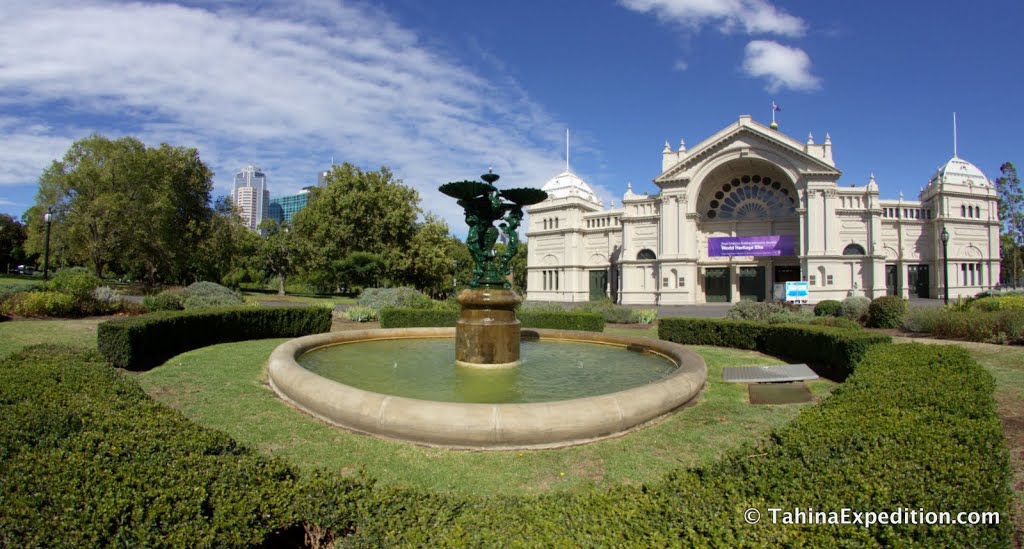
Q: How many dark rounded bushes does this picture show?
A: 2